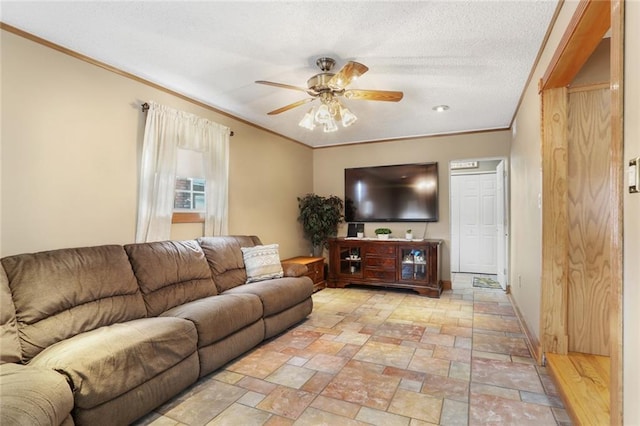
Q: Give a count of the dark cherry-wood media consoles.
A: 1